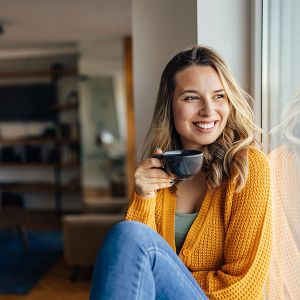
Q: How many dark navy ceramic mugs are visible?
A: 1